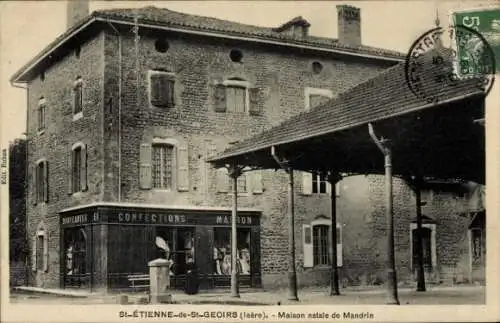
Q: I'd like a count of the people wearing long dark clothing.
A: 1